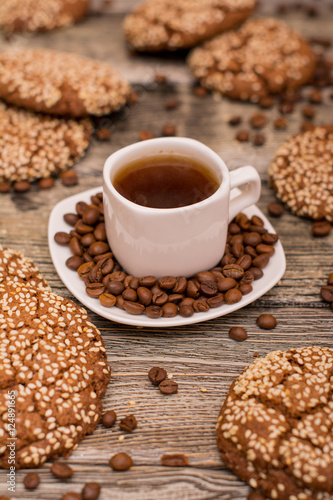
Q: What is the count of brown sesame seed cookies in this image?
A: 9